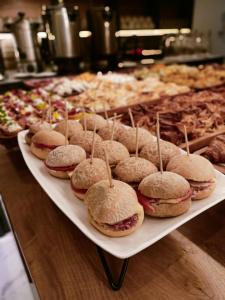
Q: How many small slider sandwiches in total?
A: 15